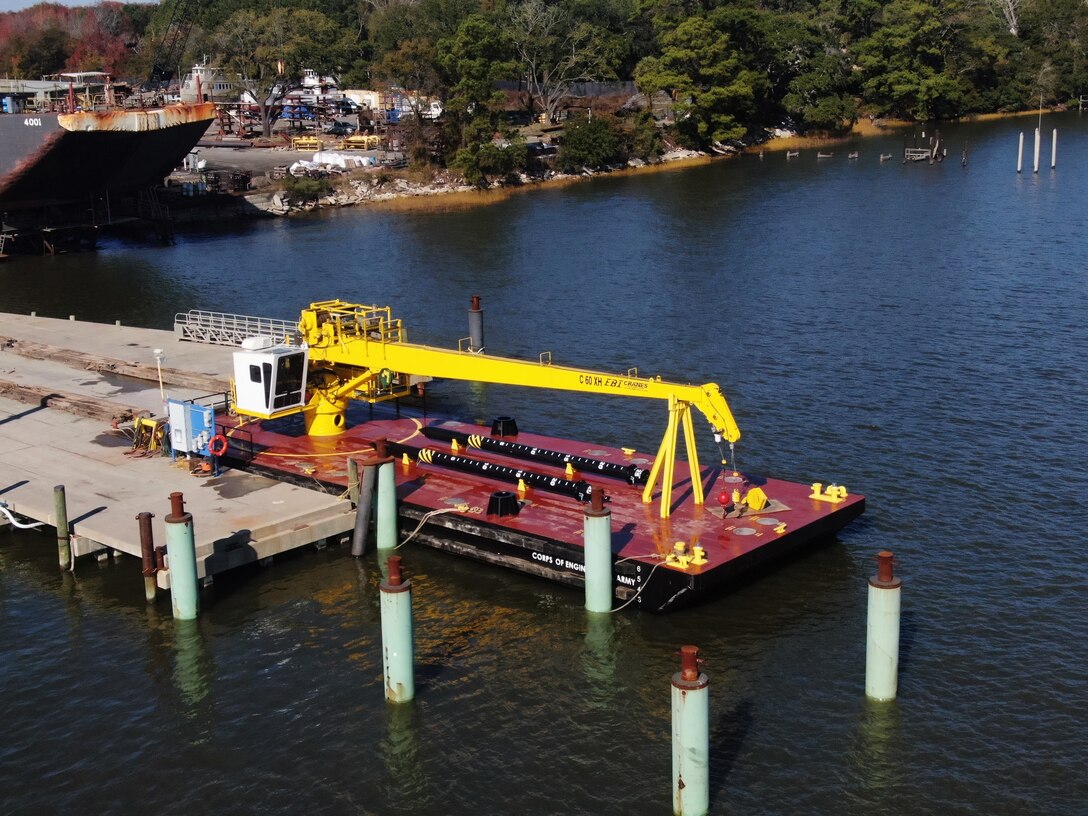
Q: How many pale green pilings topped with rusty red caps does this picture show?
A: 6